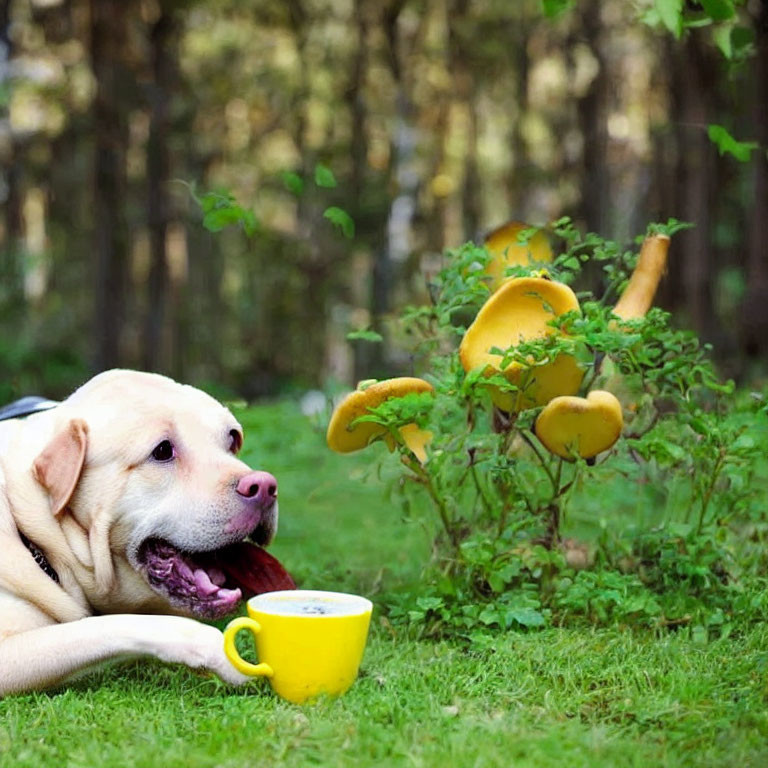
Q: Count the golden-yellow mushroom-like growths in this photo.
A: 5